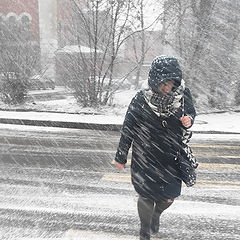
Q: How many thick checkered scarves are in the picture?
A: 1